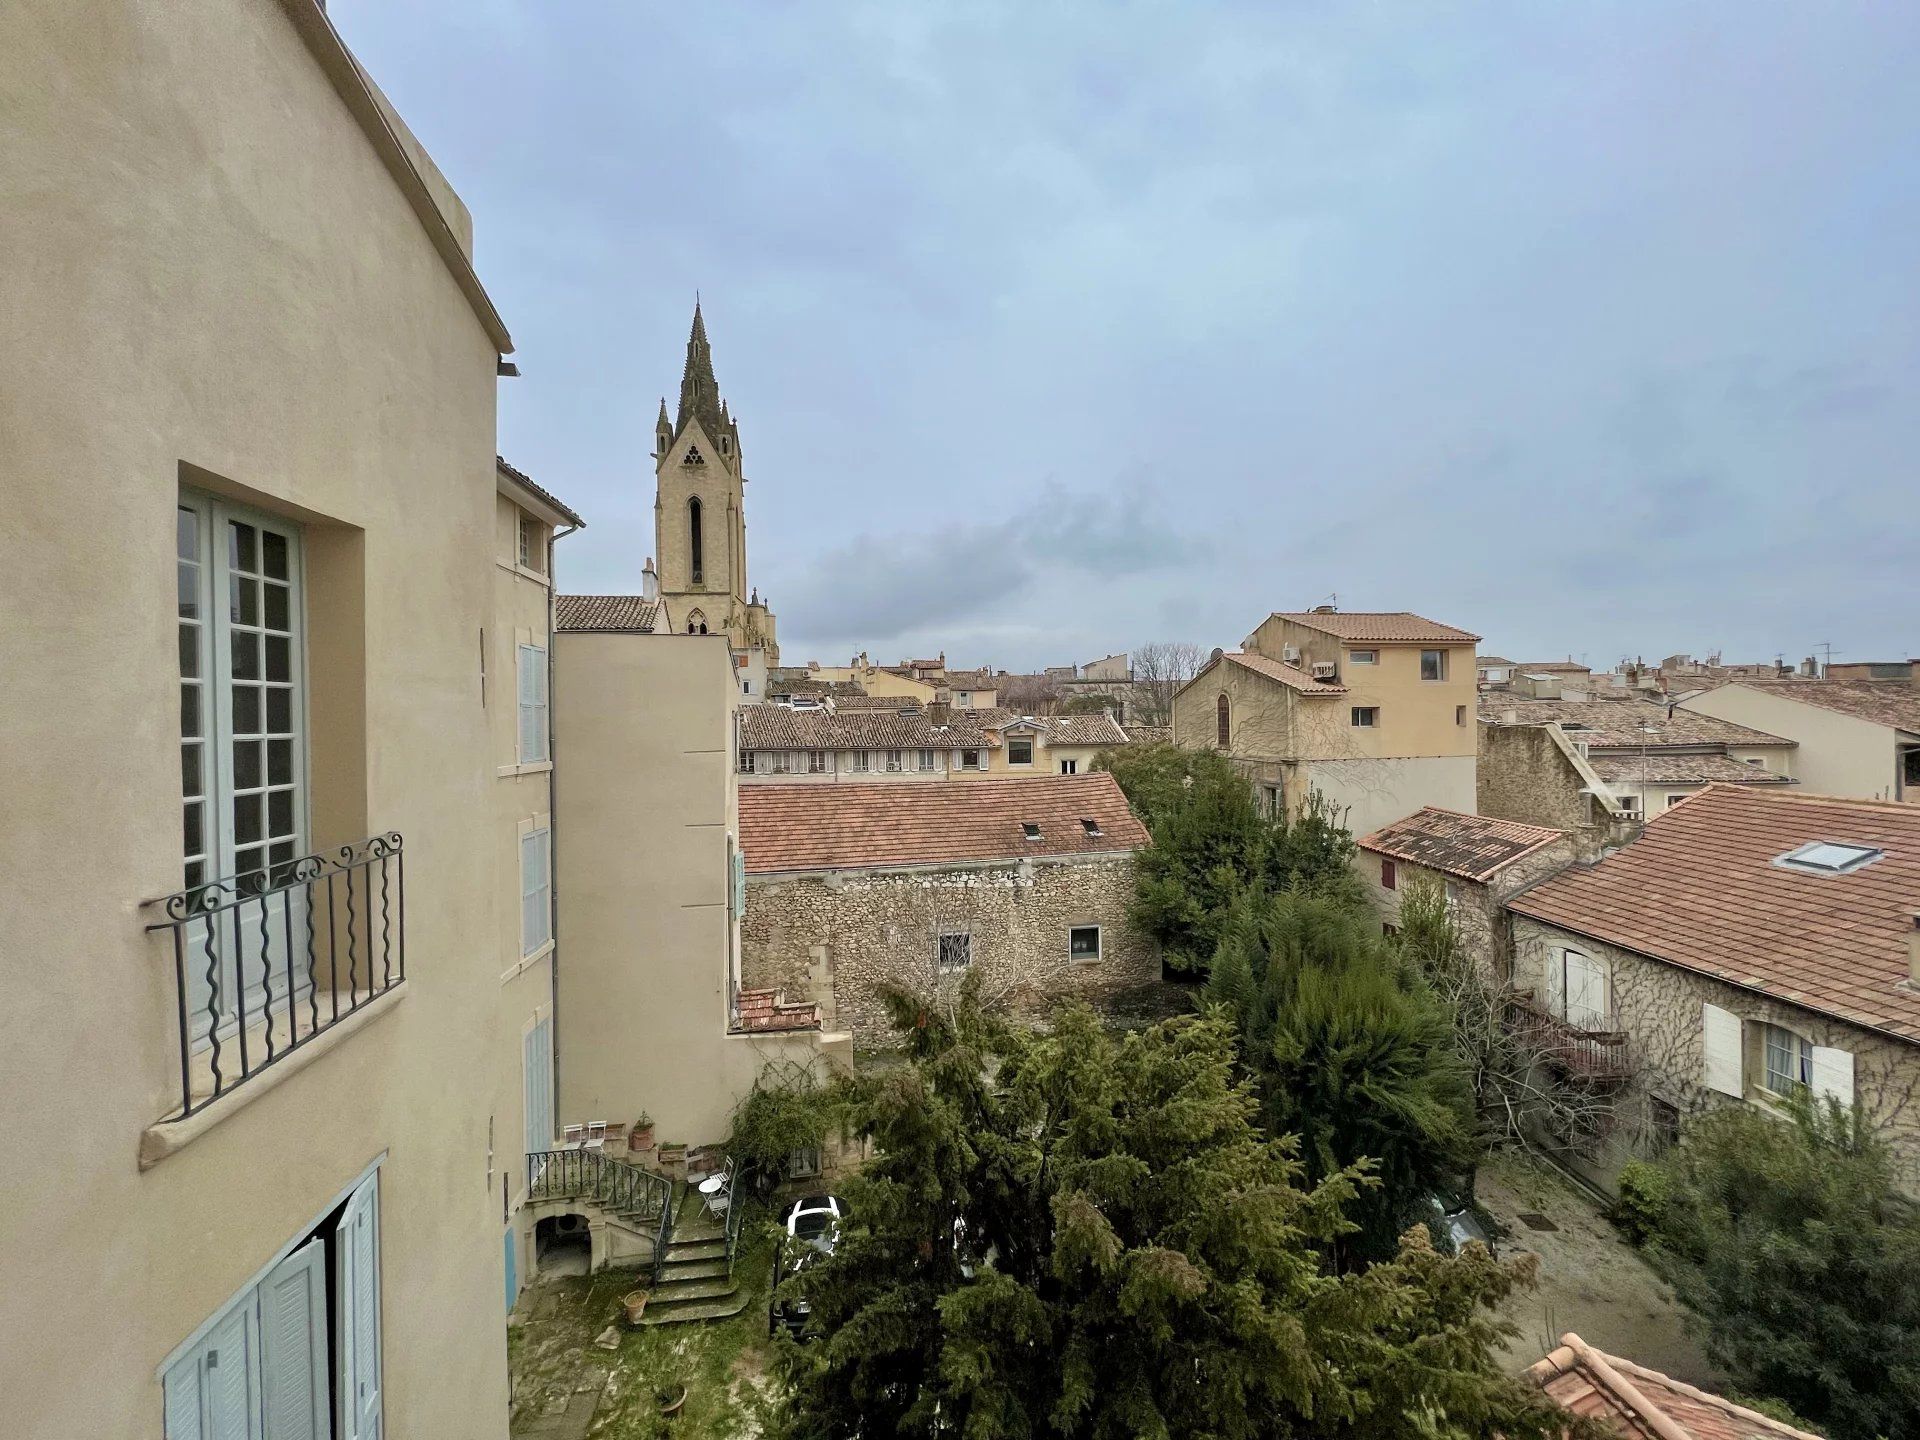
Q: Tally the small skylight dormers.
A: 2